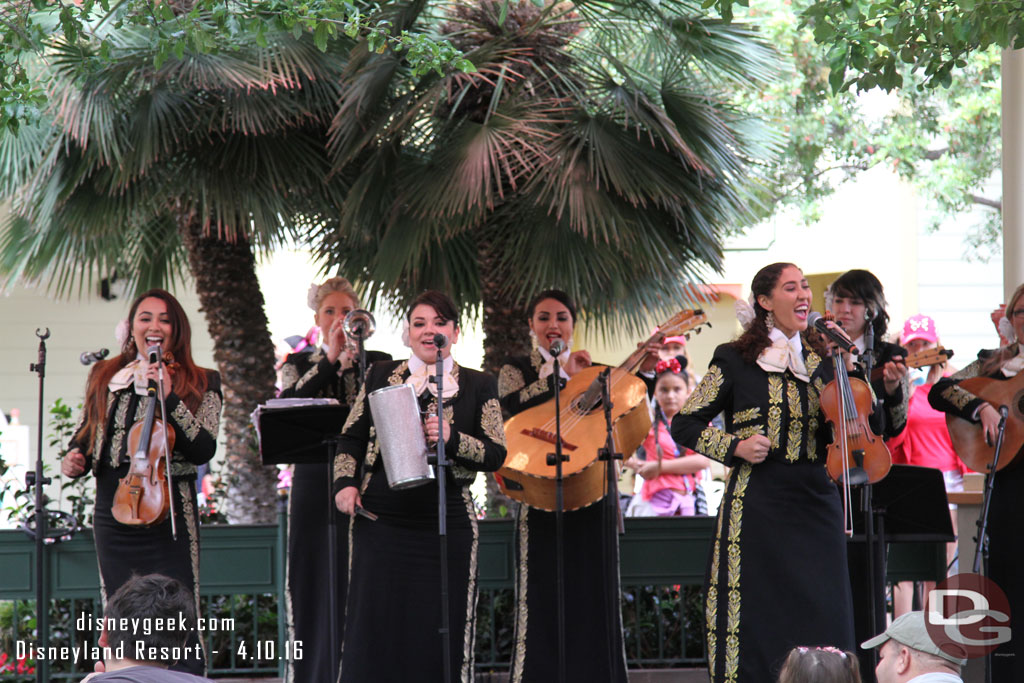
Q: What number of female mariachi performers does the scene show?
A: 7